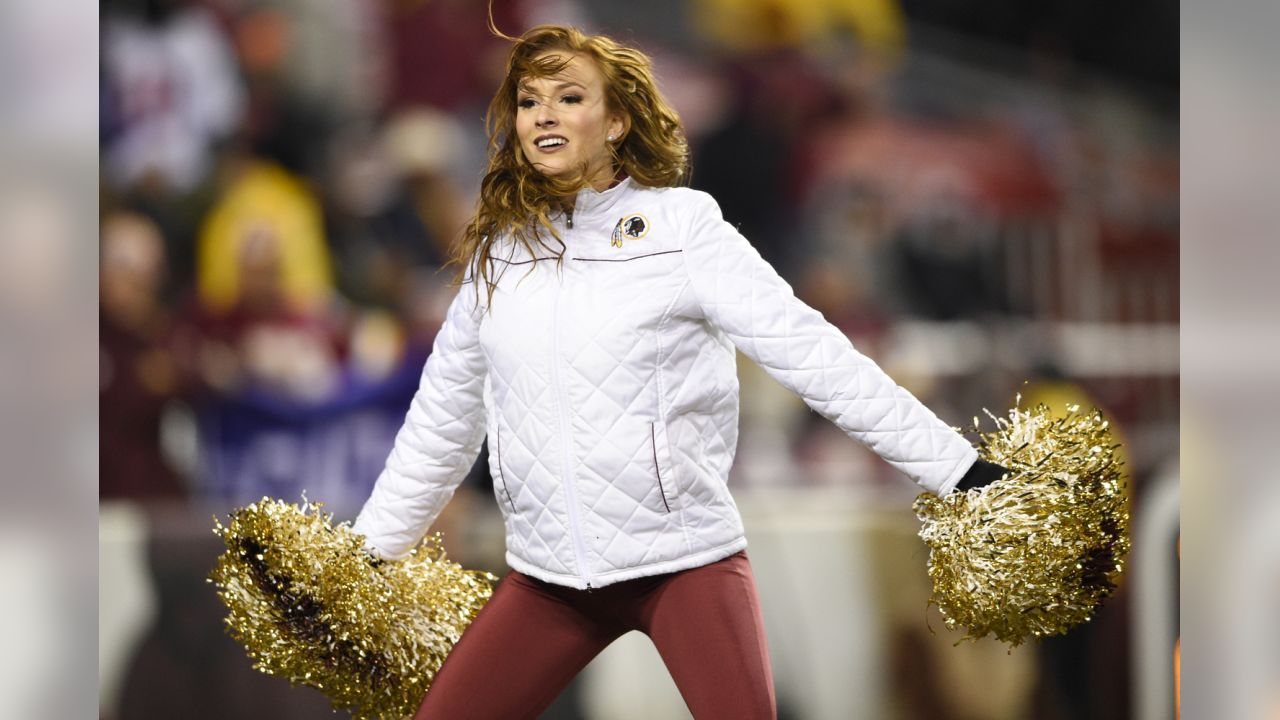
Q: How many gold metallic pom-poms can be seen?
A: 2